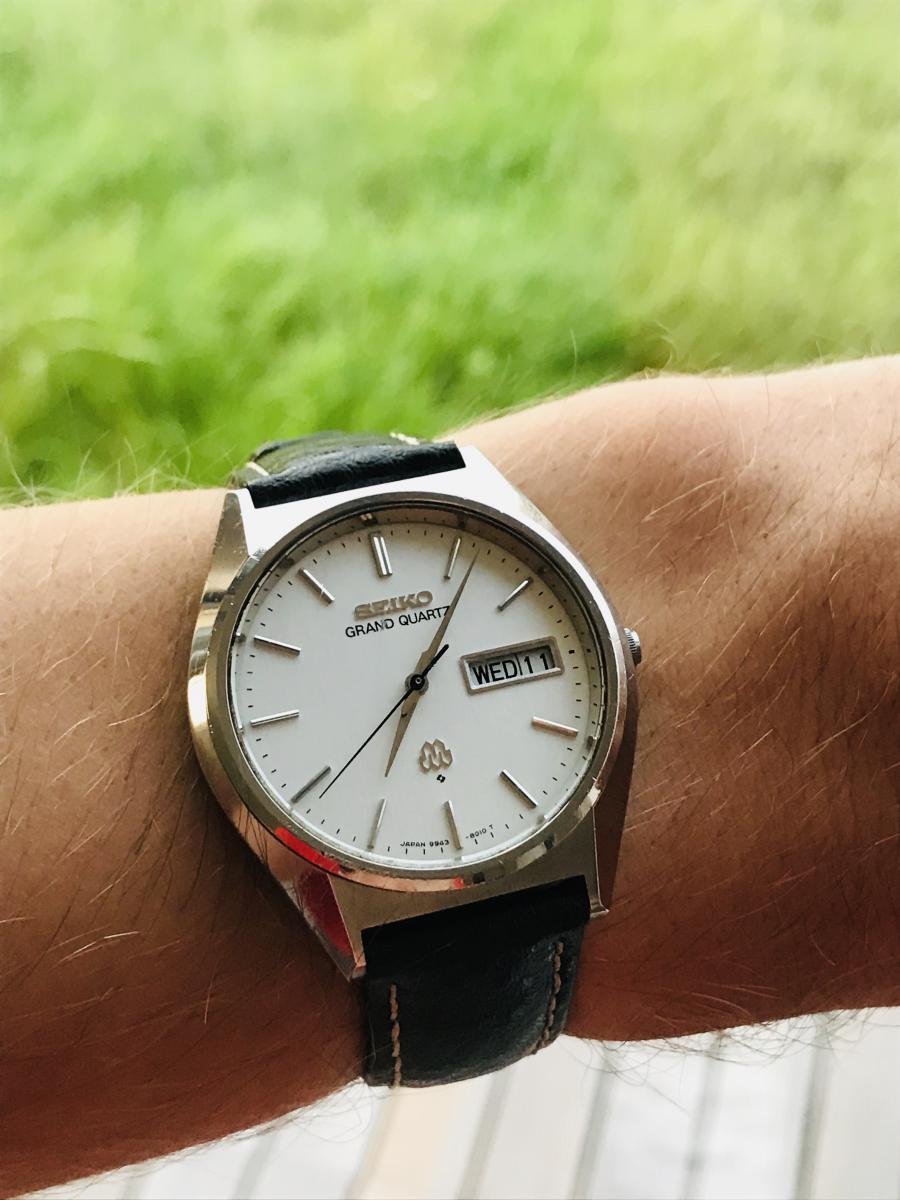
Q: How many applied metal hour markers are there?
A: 11